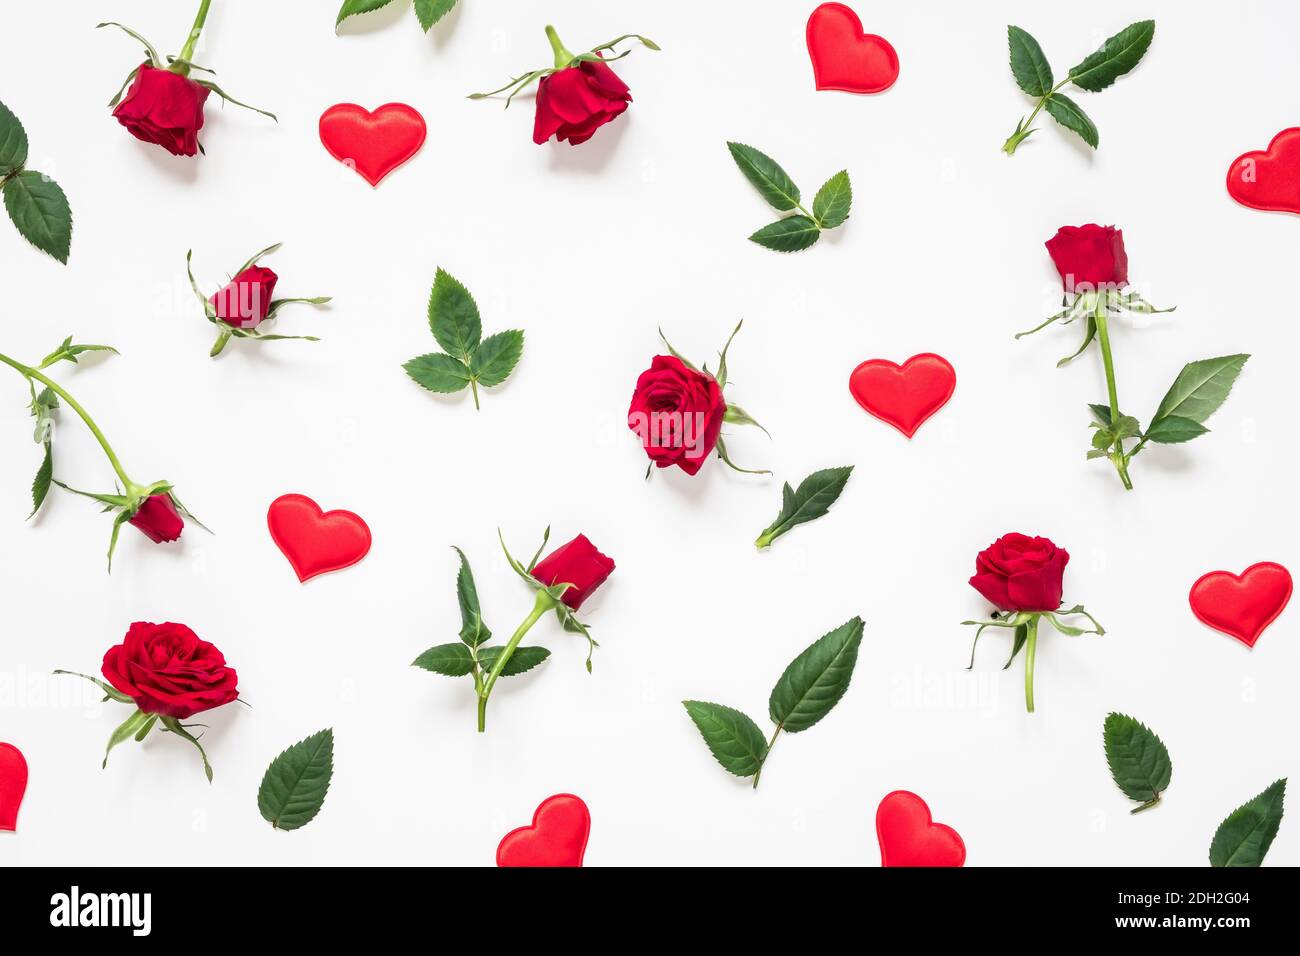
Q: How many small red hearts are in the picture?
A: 9